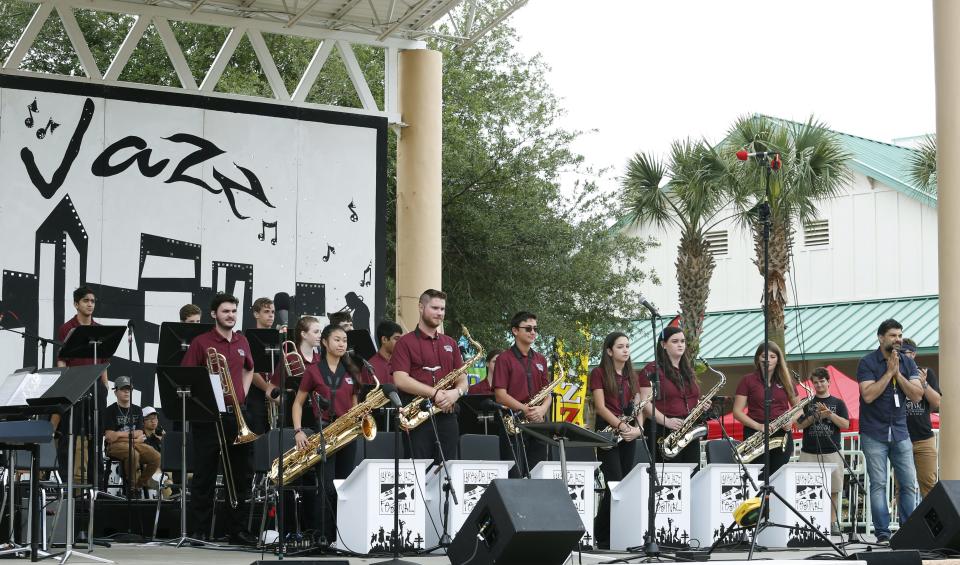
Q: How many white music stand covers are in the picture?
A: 6